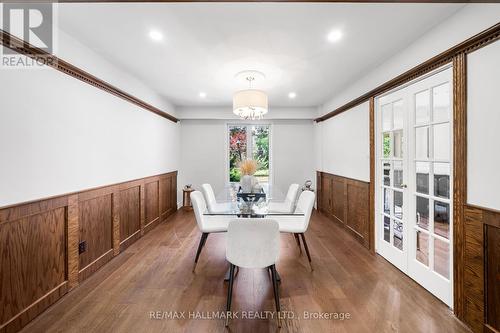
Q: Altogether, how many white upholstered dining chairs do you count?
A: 5